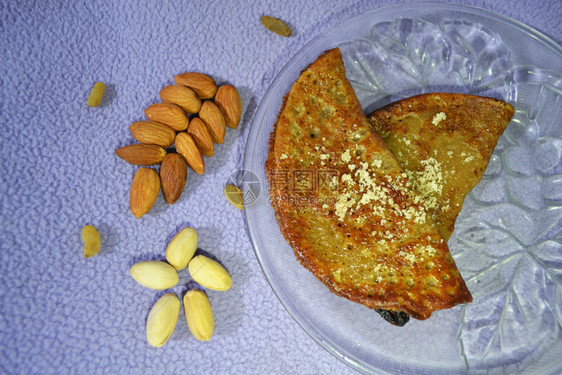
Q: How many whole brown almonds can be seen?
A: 11